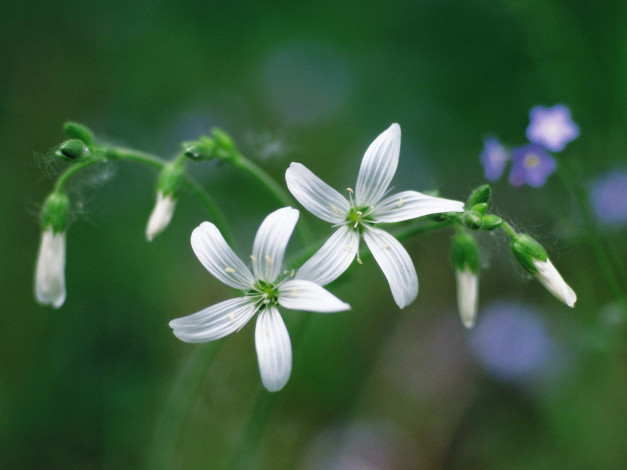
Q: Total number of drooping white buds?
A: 4